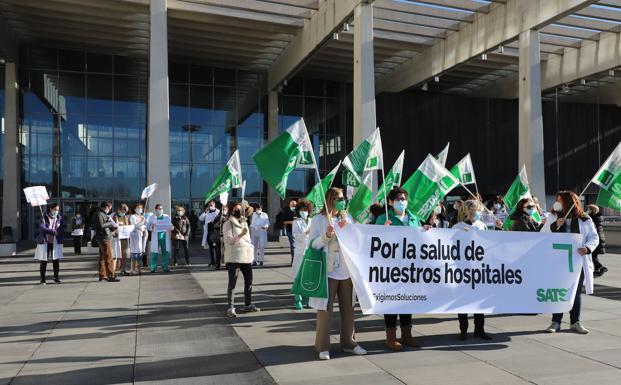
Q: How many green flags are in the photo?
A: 11